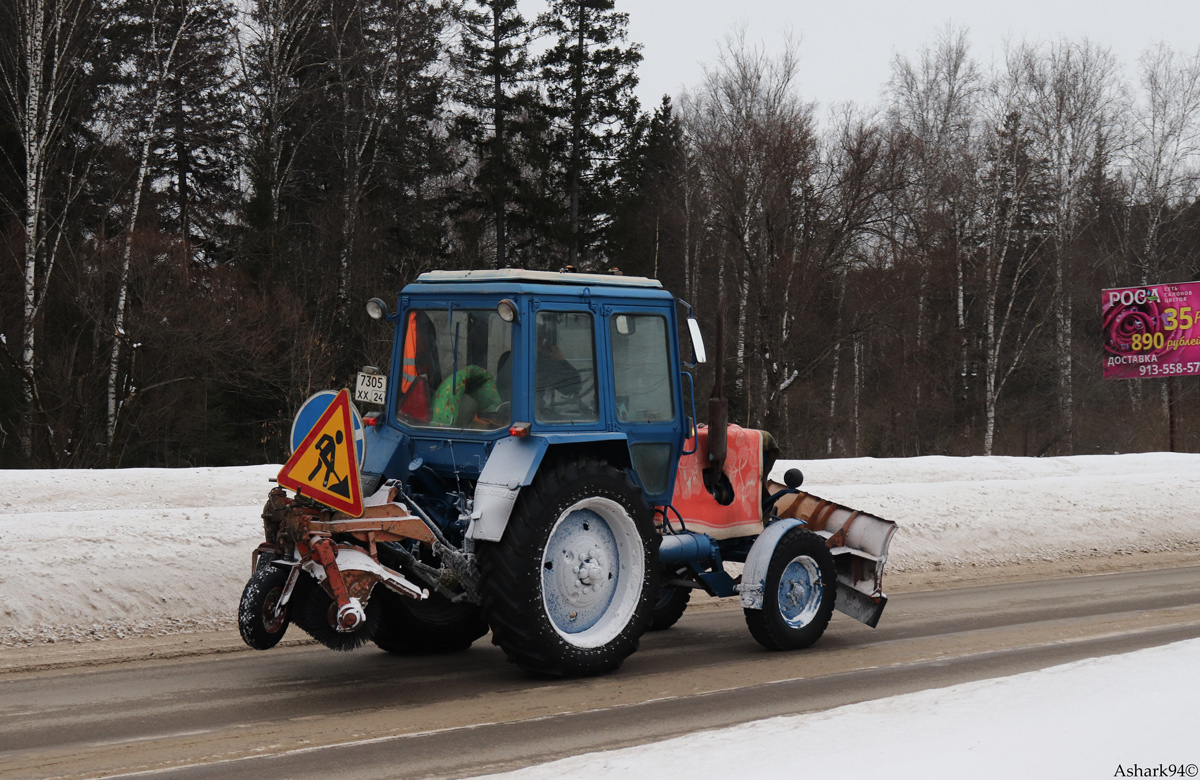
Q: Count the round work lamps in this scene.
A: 2